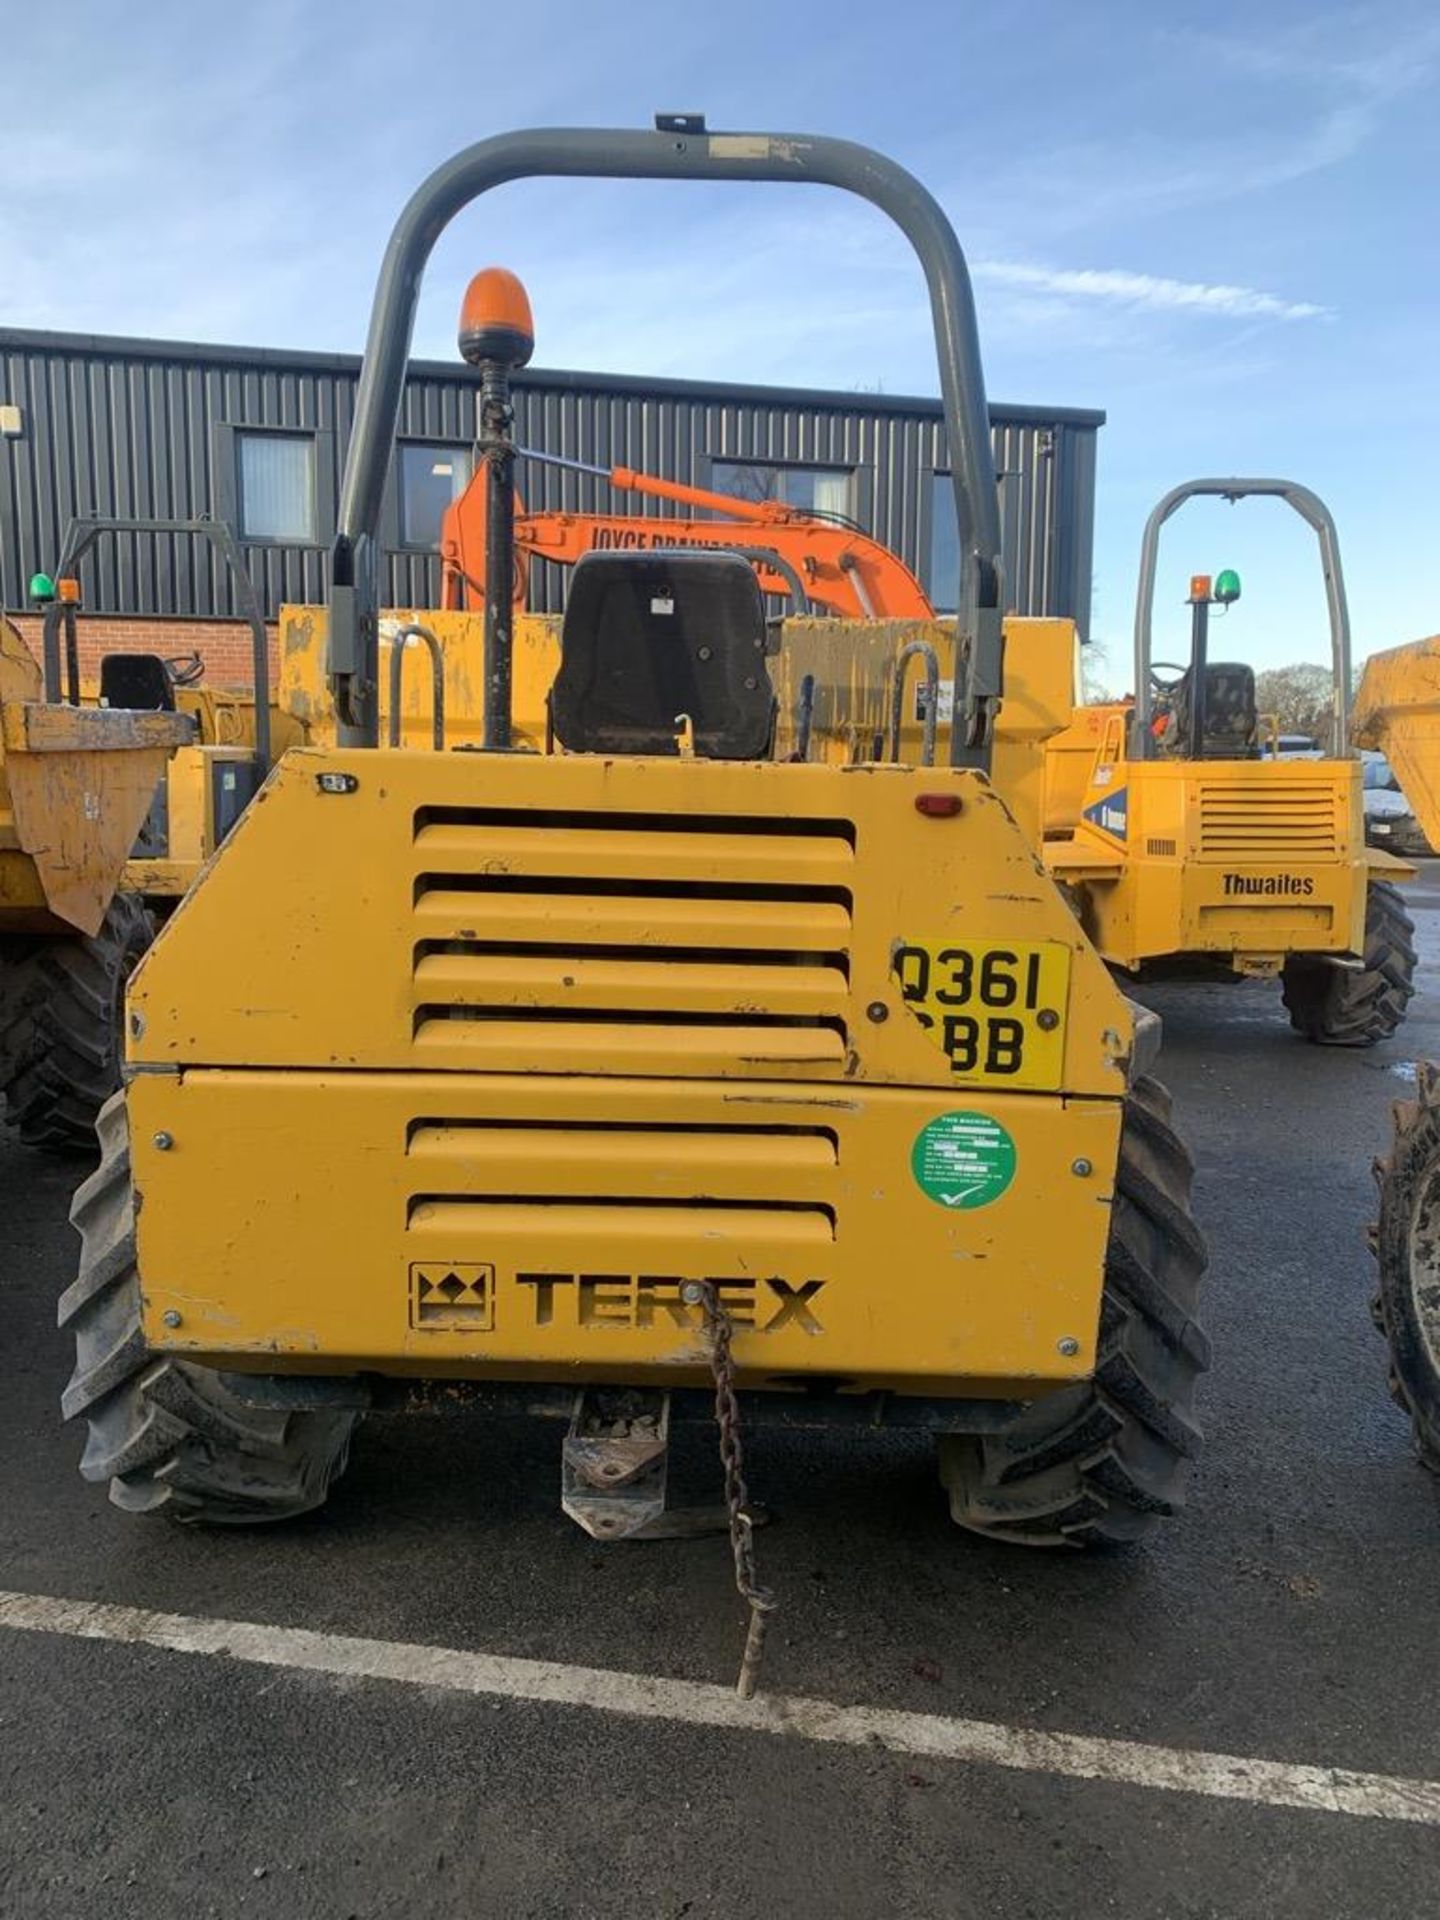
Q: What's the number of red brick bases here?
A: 1